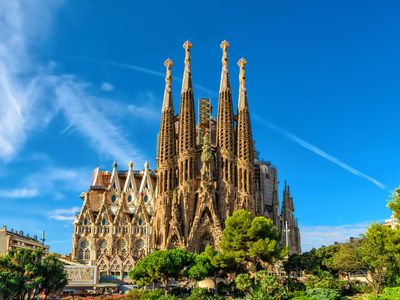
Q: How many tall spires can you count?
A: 4